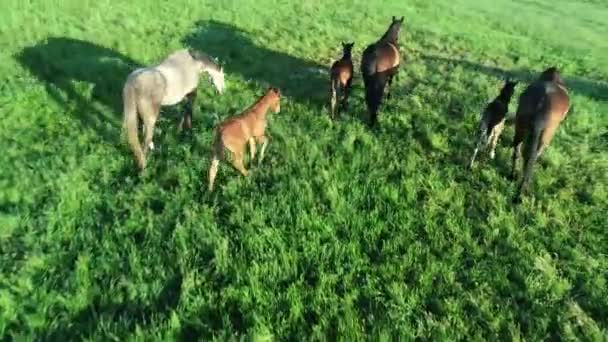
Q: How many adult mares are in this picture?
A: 3